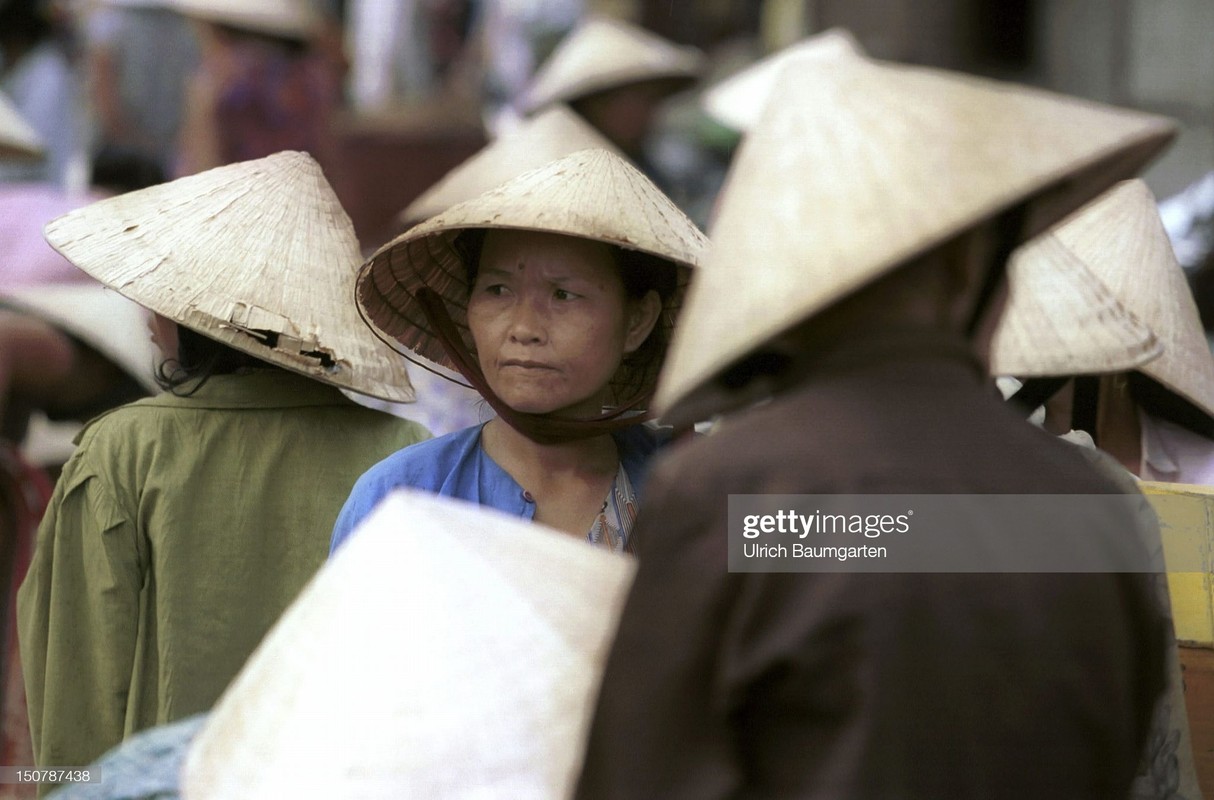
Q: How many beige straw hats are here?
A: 12